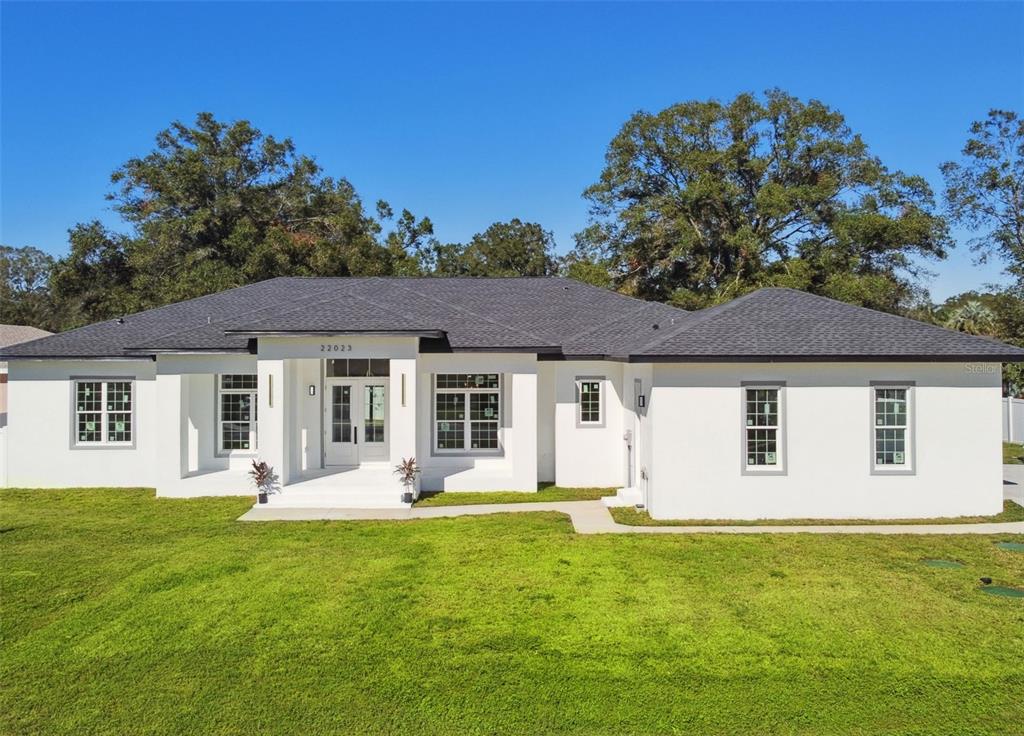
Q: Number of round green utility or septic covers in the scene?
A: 3